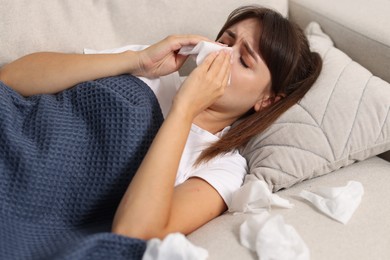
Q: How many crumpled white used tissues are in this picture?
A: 4